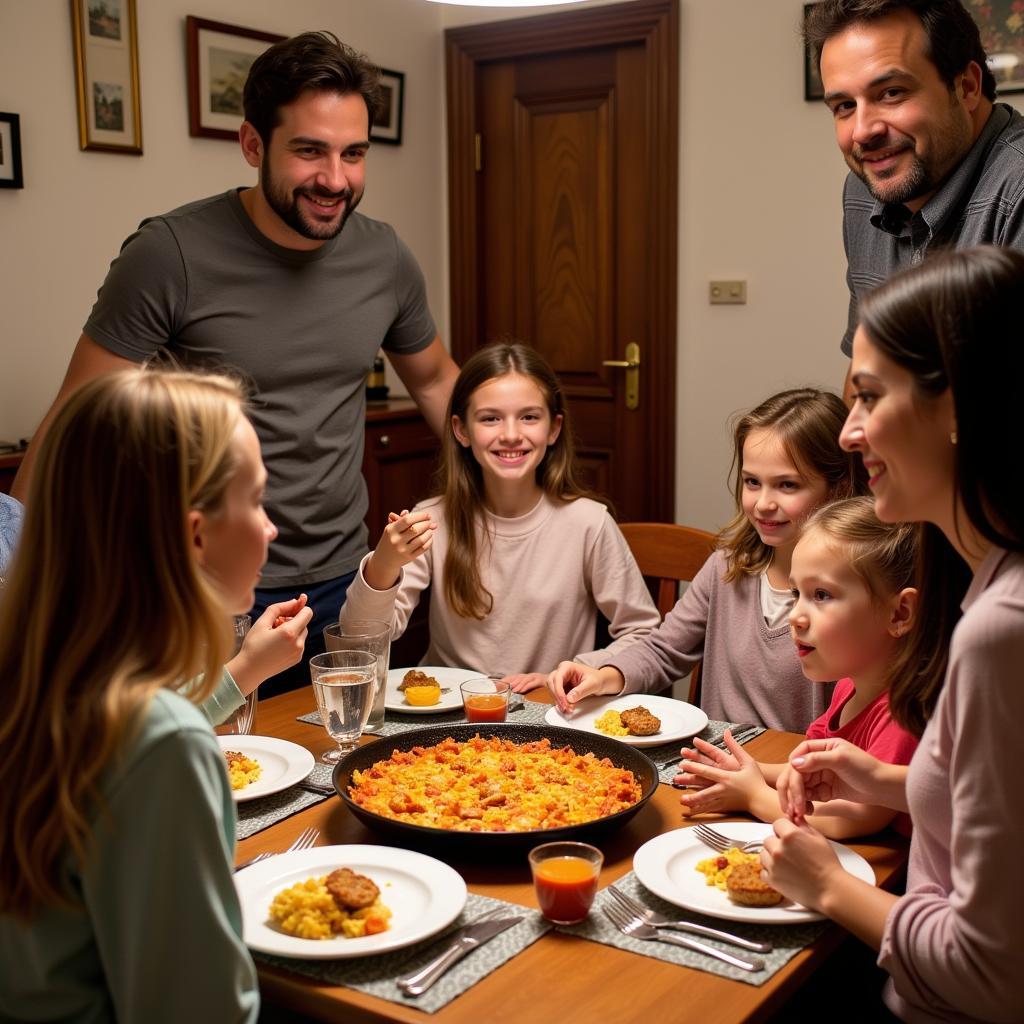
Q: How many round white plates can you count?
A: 5